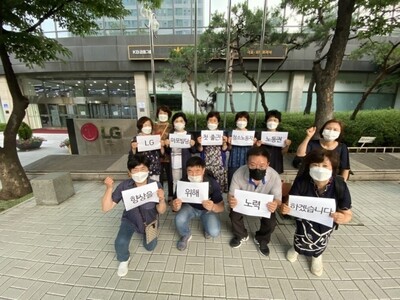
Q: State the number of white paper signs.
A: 9